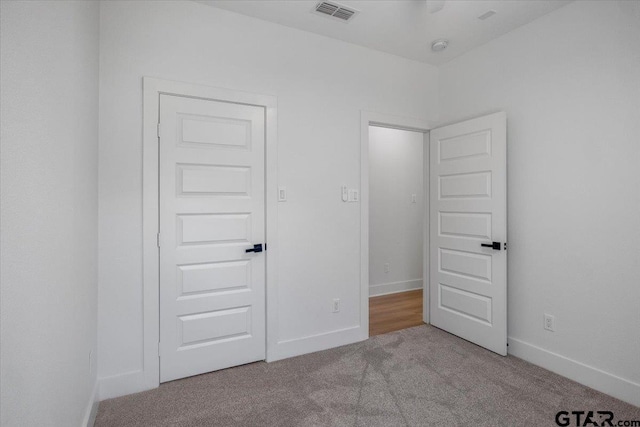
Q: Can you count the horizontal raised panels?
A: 10